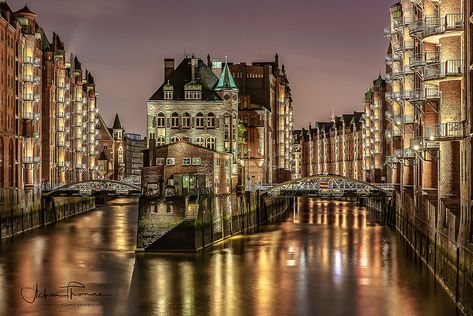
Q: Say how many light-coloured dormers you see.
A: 2